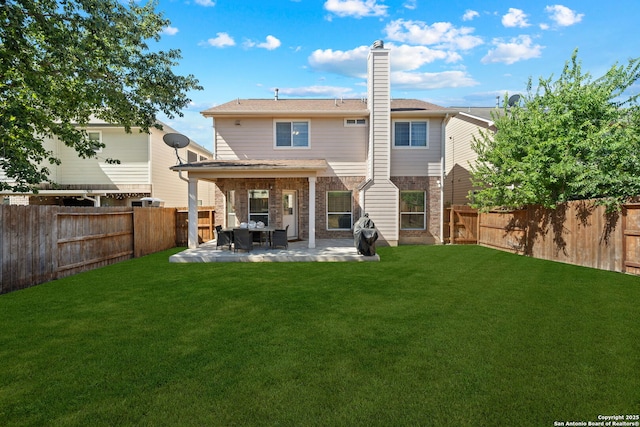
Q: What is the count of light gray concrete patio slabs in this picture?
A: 1